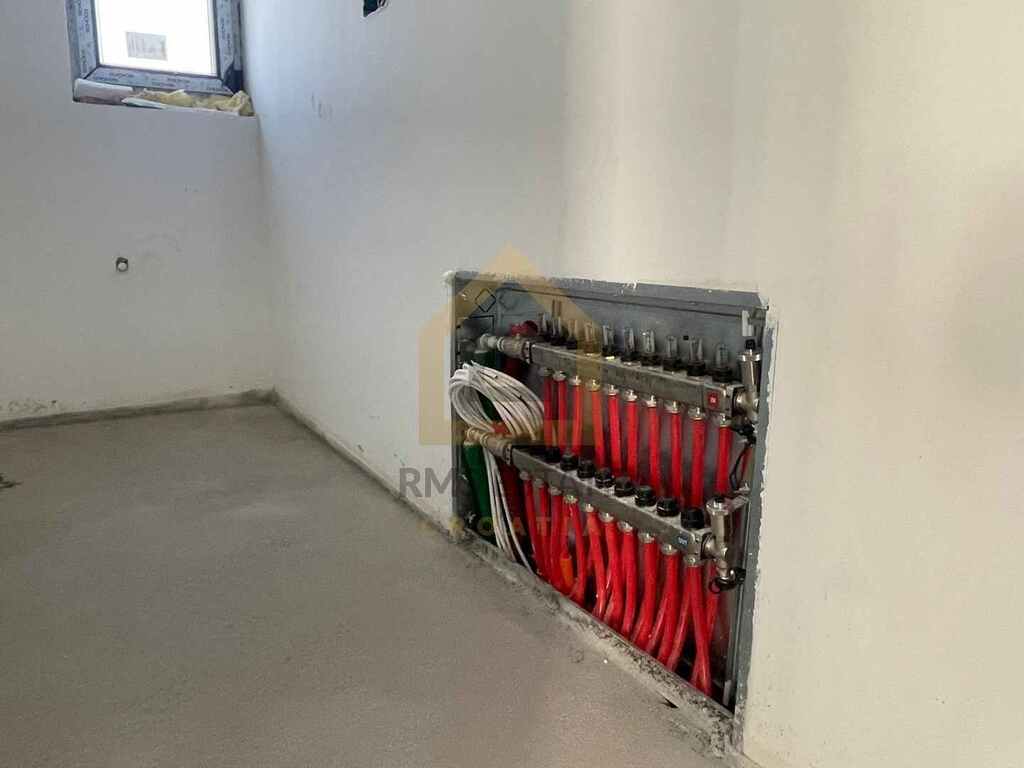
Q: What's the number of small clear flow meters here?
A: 10